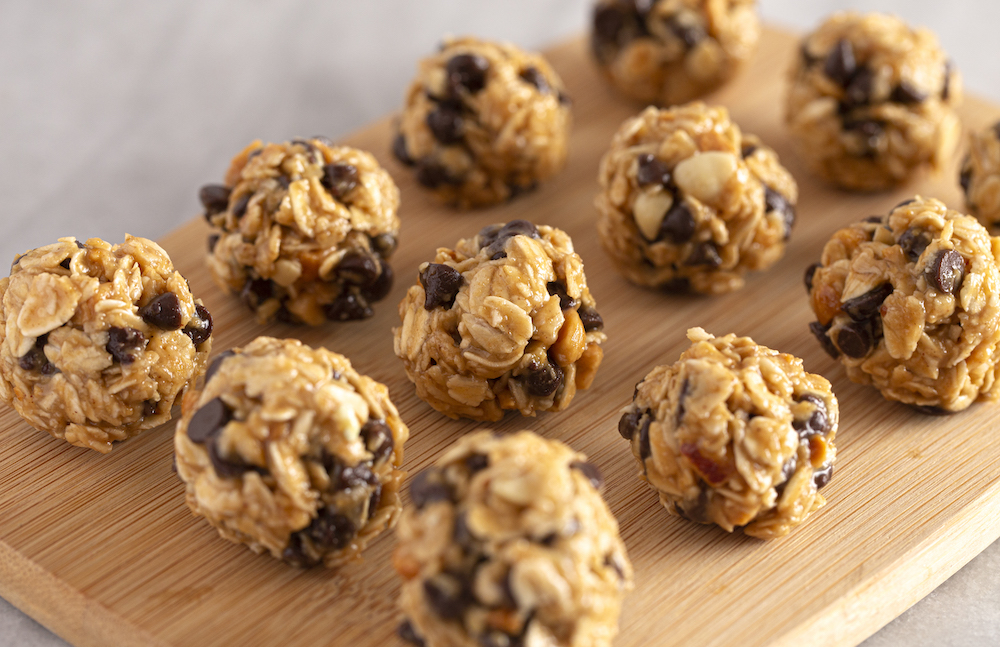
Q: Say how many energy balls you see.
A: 12